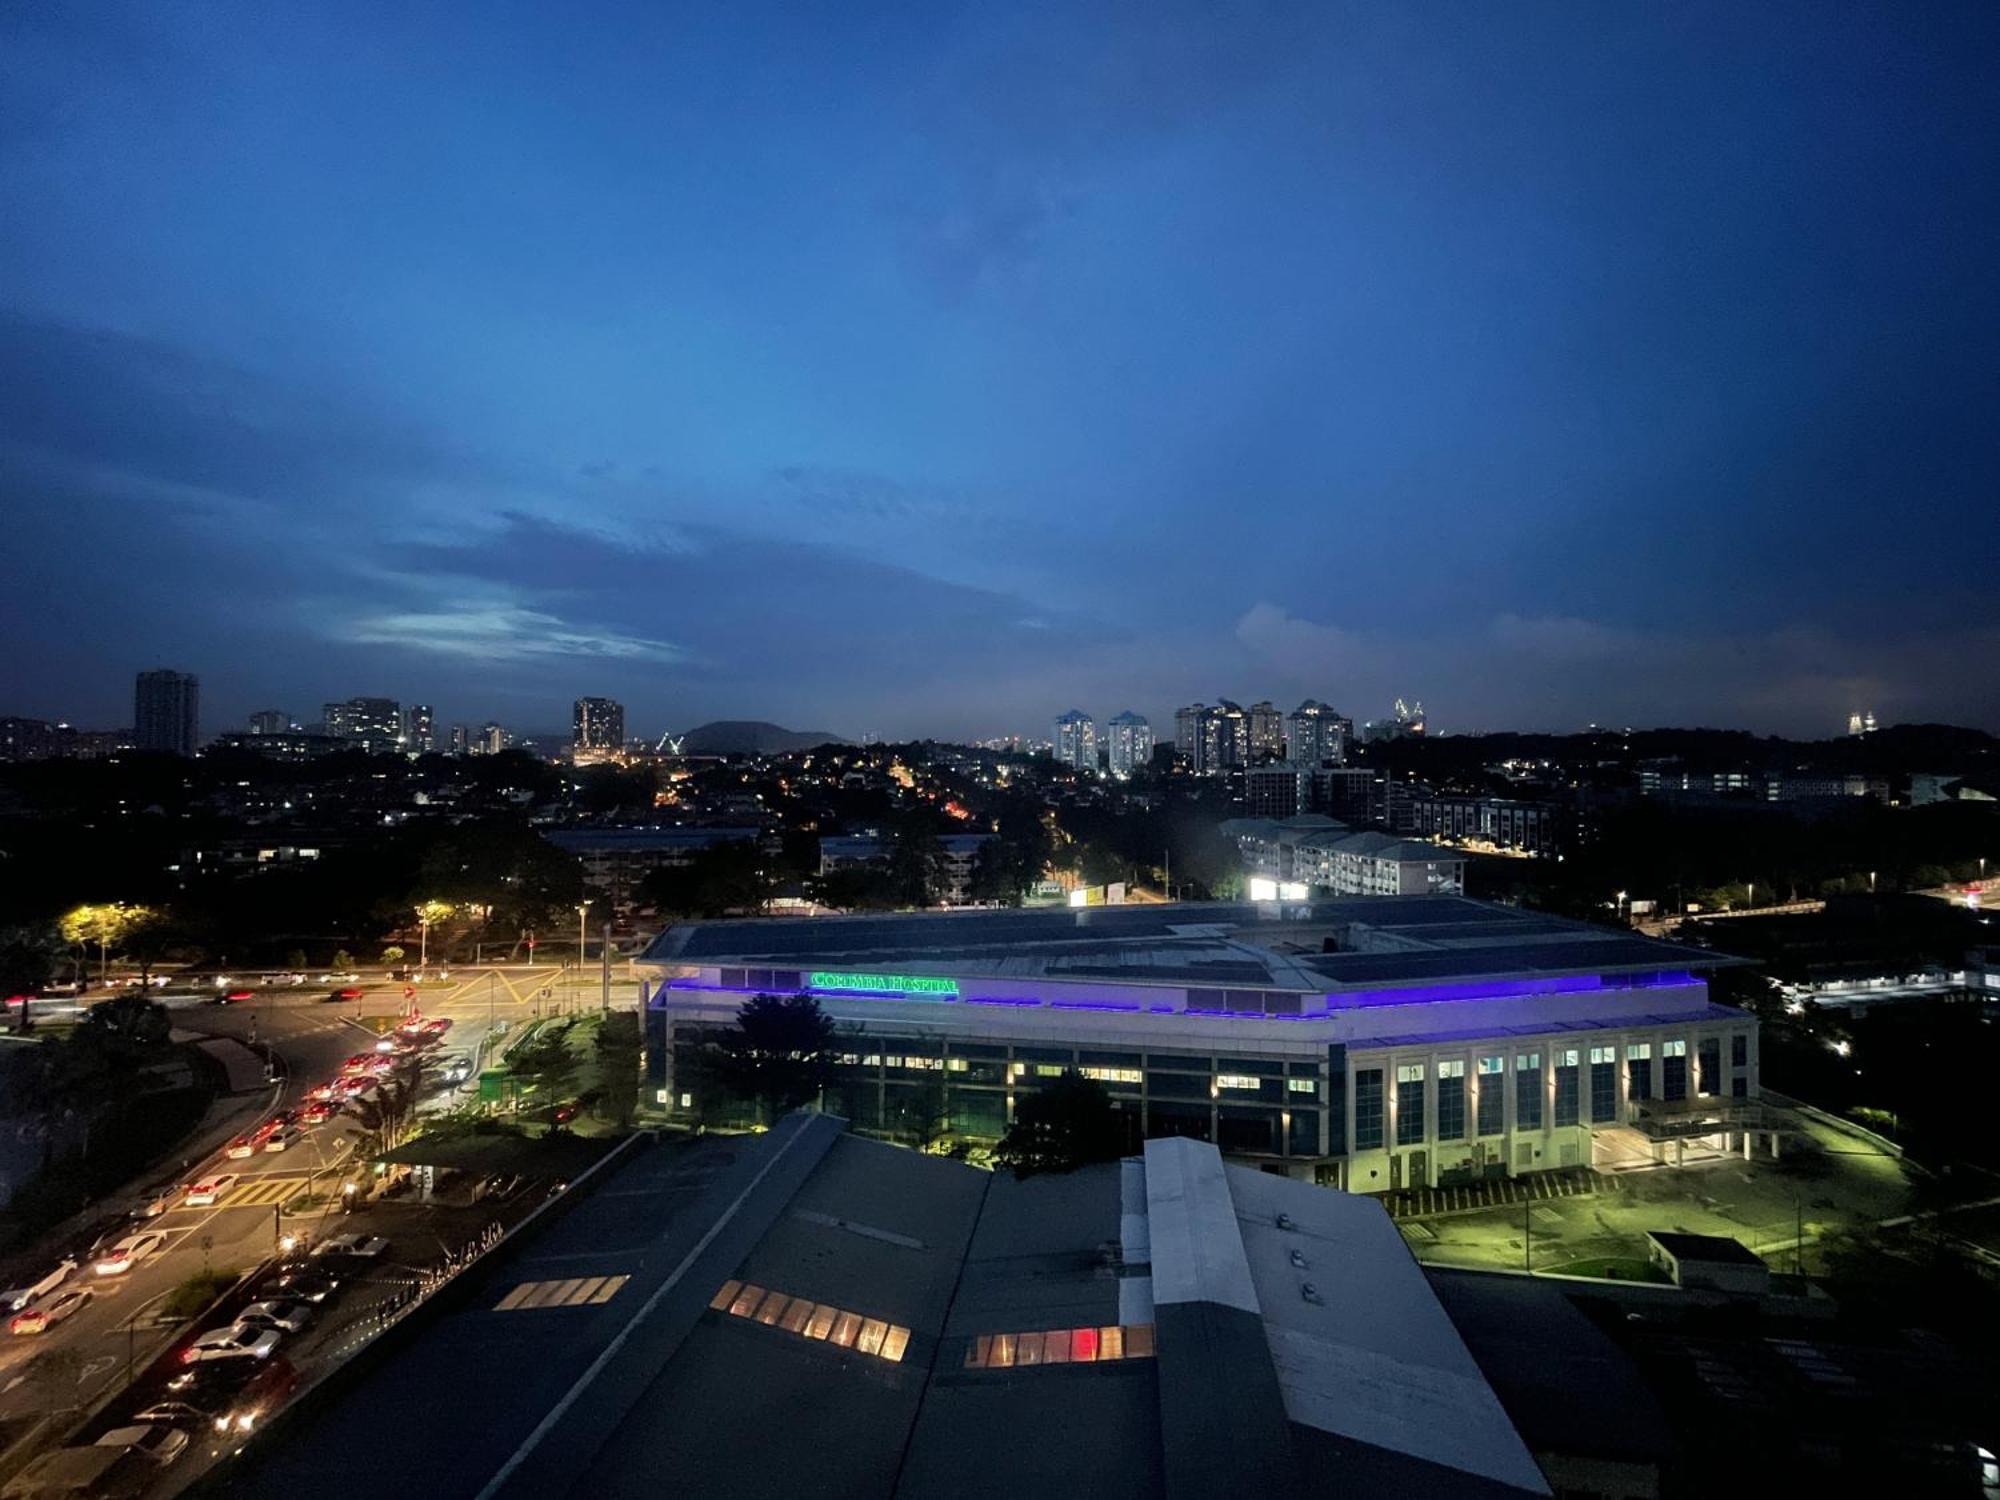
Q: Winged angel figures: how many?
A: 0